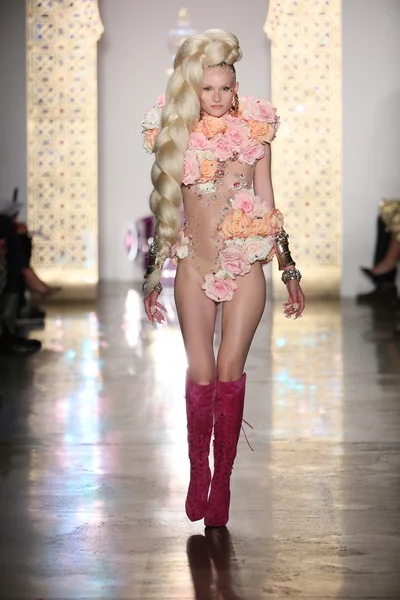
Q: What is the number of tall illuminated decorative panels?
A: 2